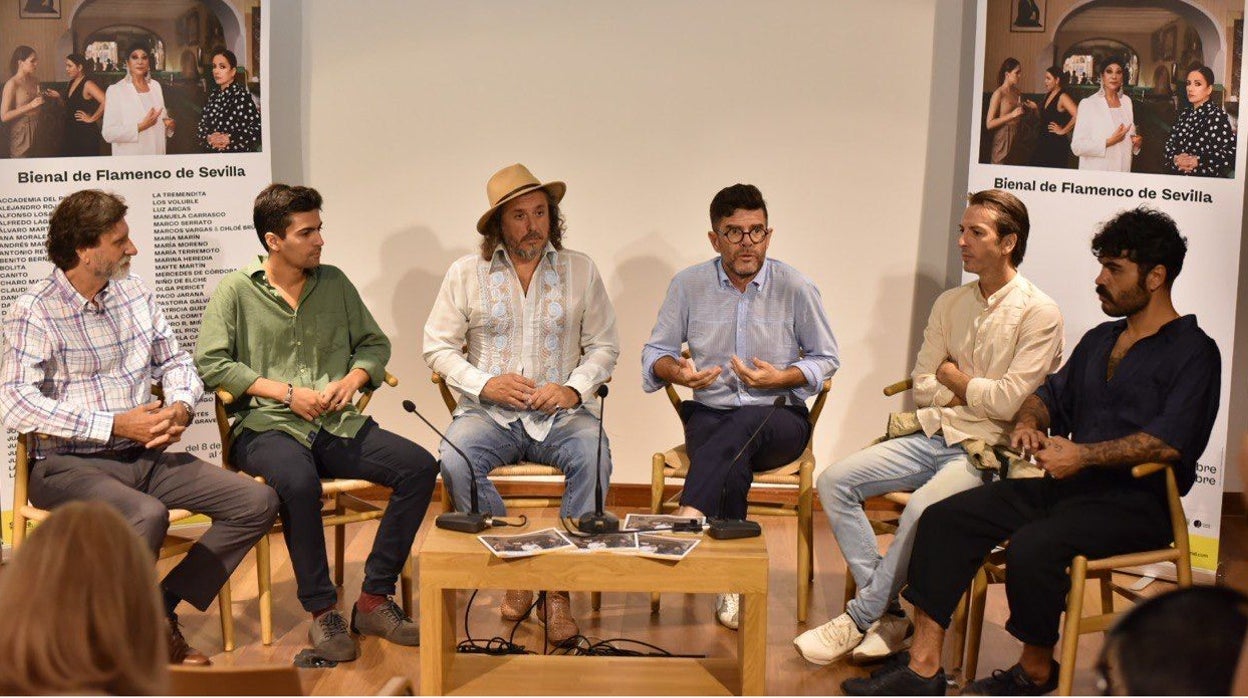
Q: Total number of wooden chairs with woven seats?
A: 6